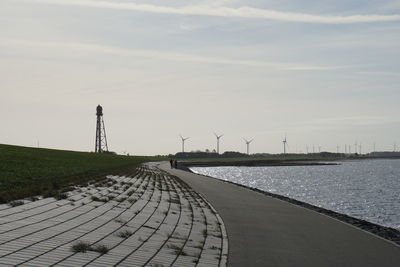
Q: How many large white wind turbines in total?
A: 4